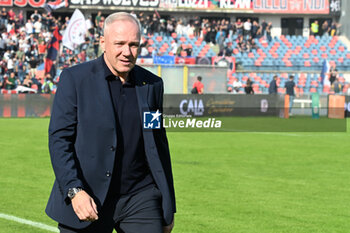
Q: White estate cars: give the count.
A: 0